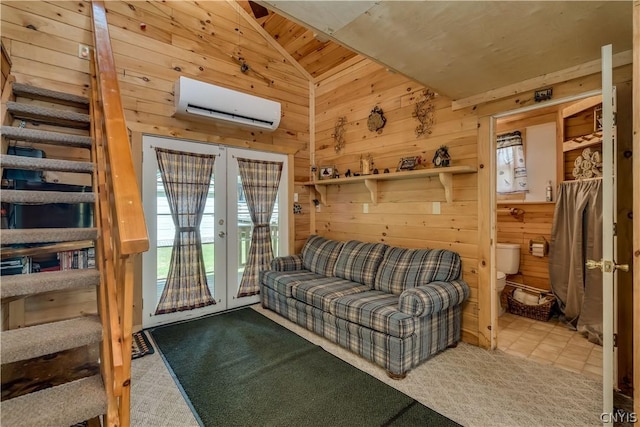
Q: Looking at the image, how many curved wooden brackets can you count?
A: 3